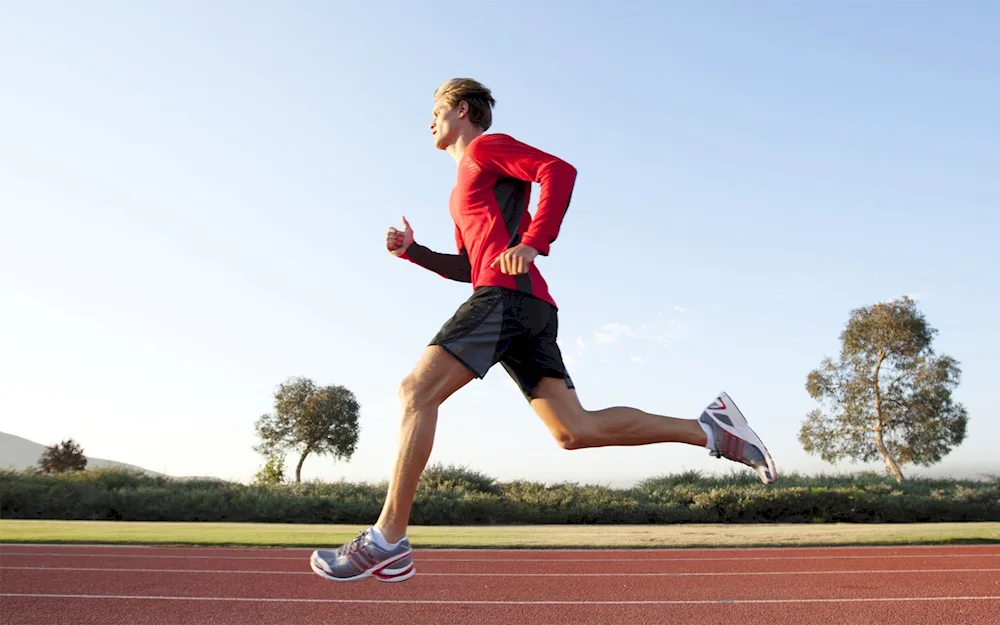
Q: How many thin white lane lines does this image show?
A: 3